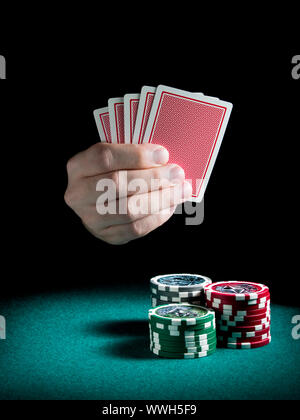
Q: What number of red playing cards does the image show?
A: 5